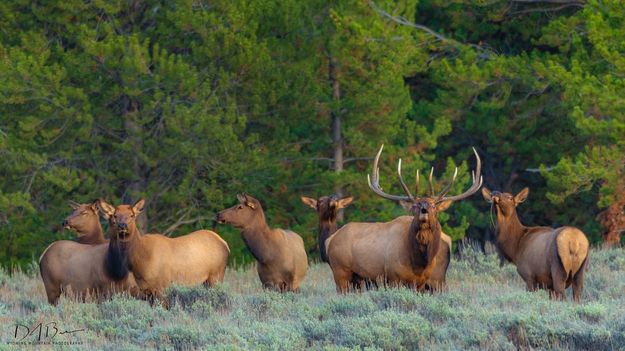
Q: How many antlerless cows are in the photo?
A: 5